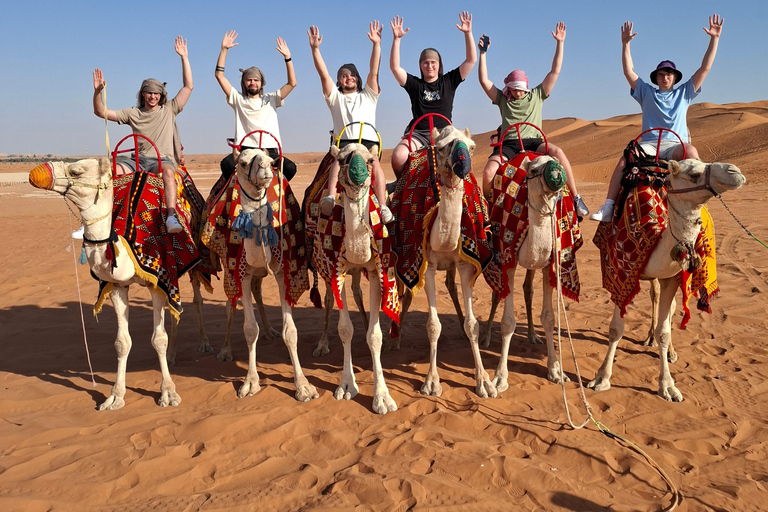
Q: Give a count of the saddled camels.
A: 6